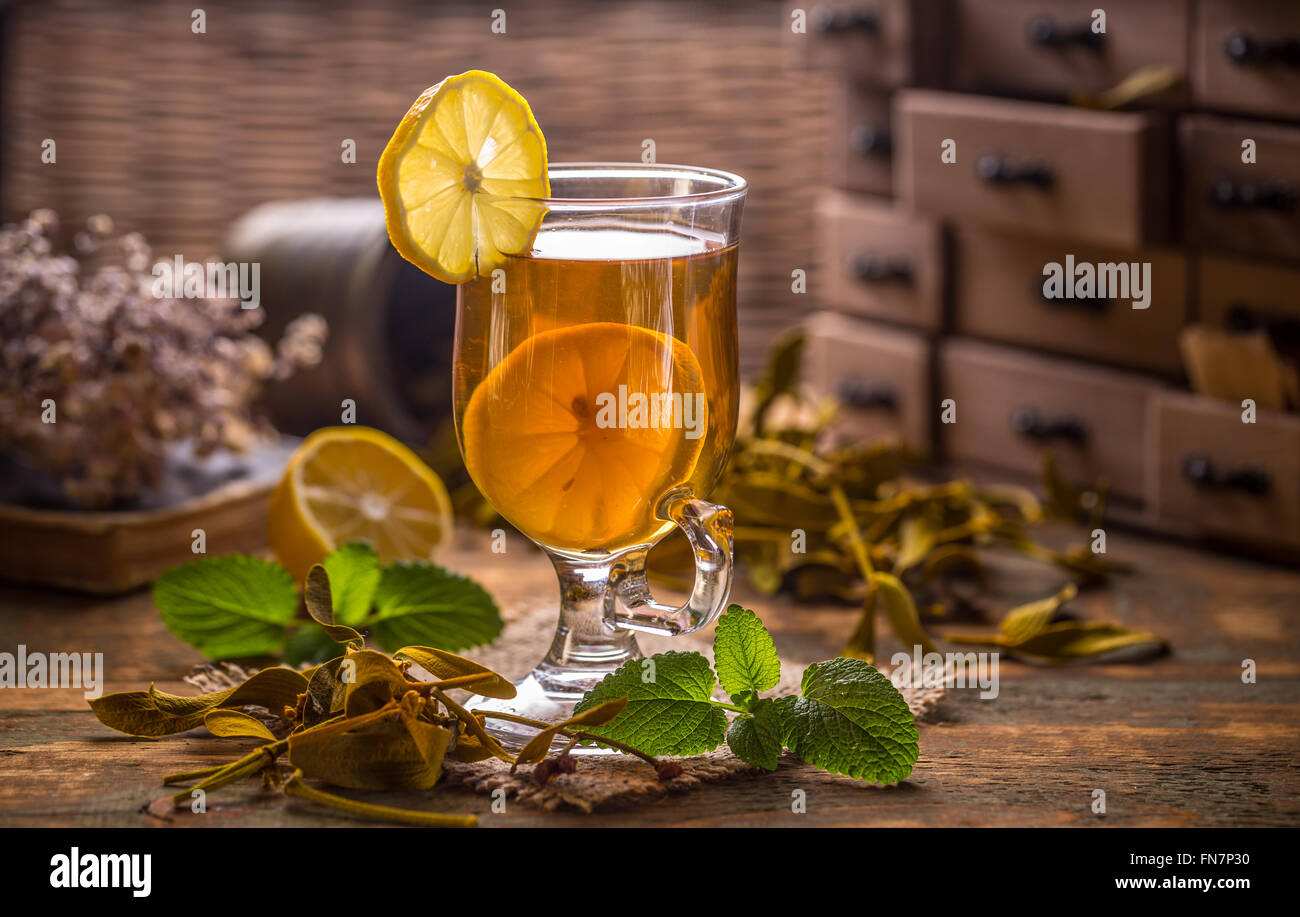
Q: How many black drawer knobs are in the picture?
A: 12